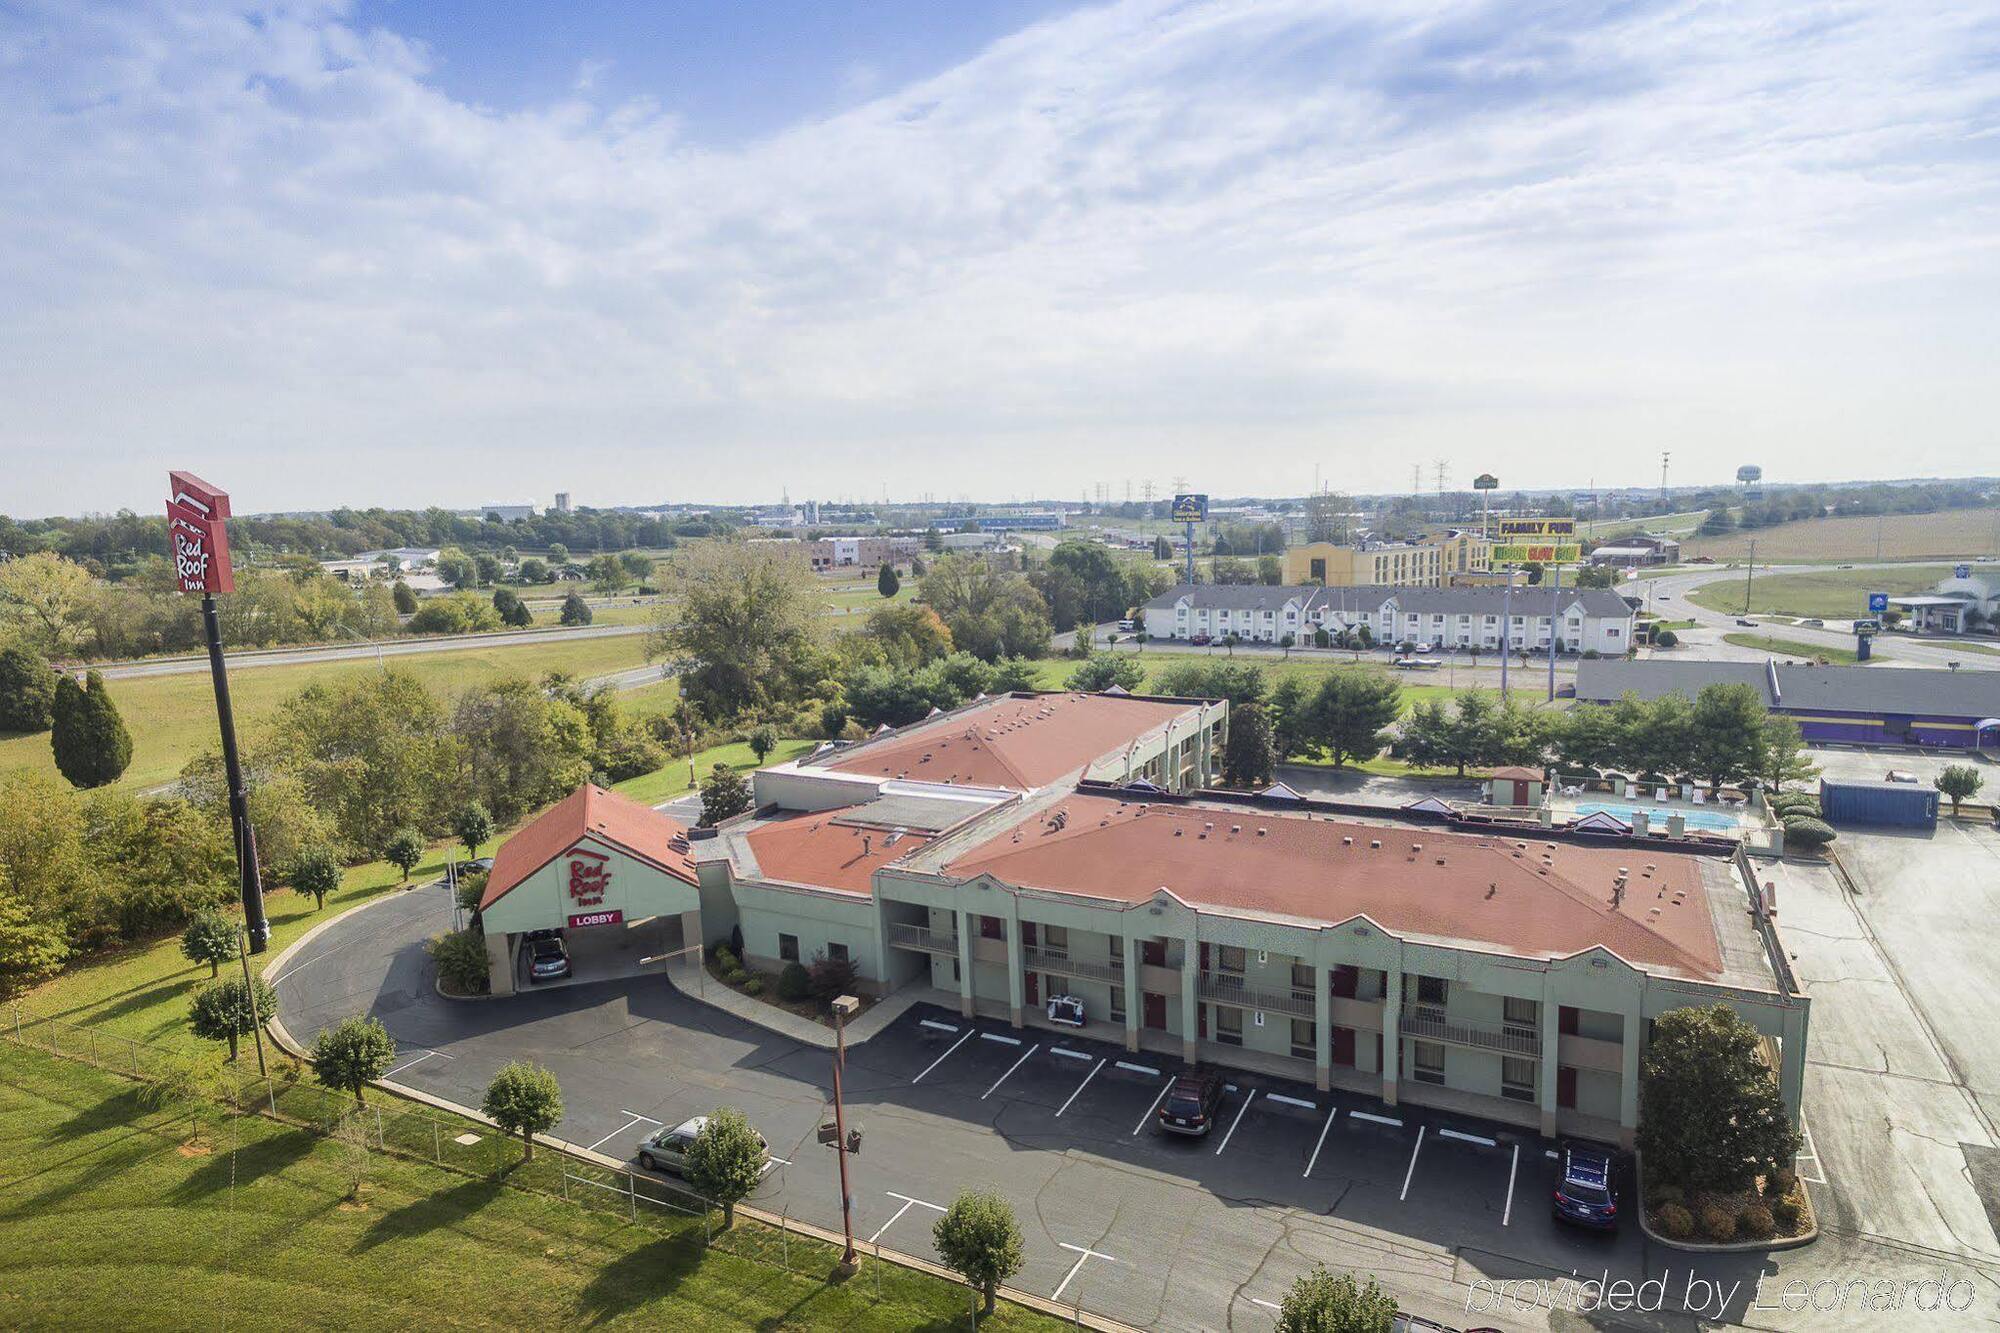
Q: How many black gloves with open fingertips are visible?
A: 0